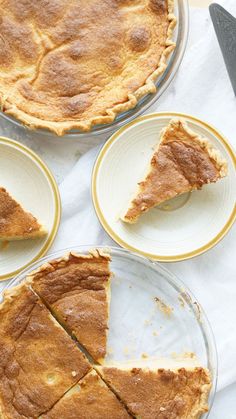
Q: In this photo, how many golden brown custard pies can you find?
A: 2